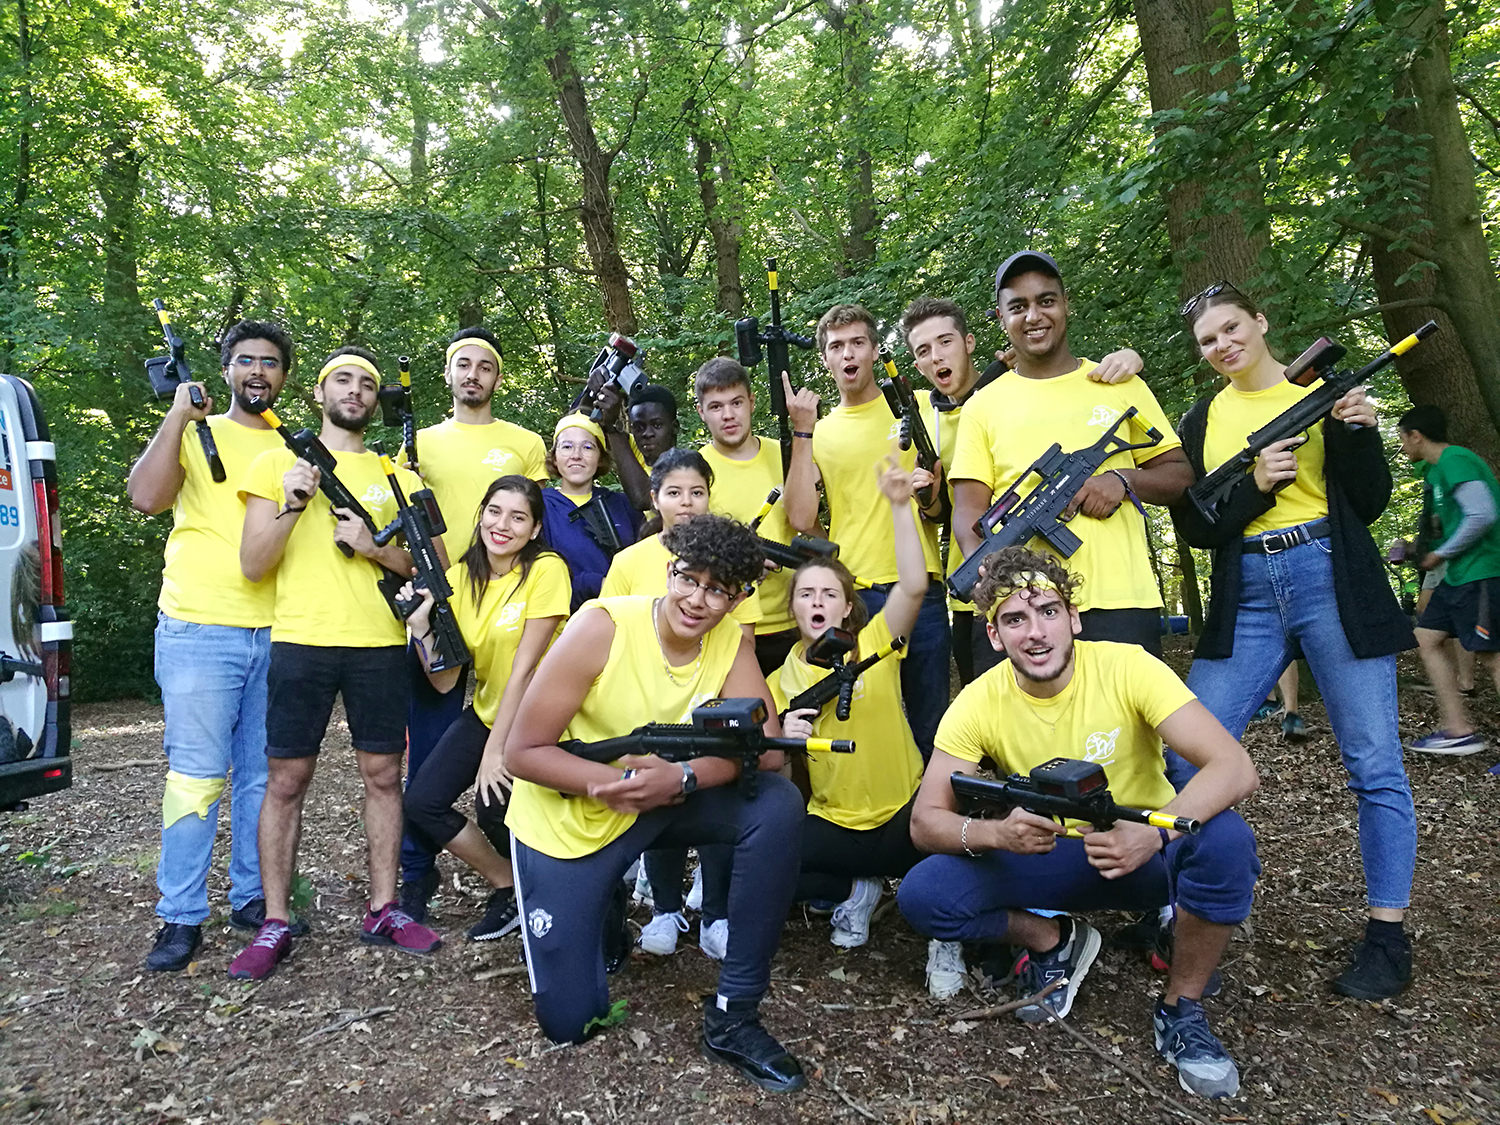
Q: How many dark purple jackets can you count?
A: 1